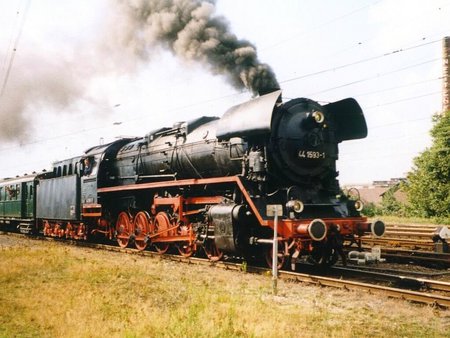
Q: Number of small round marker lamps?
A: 3